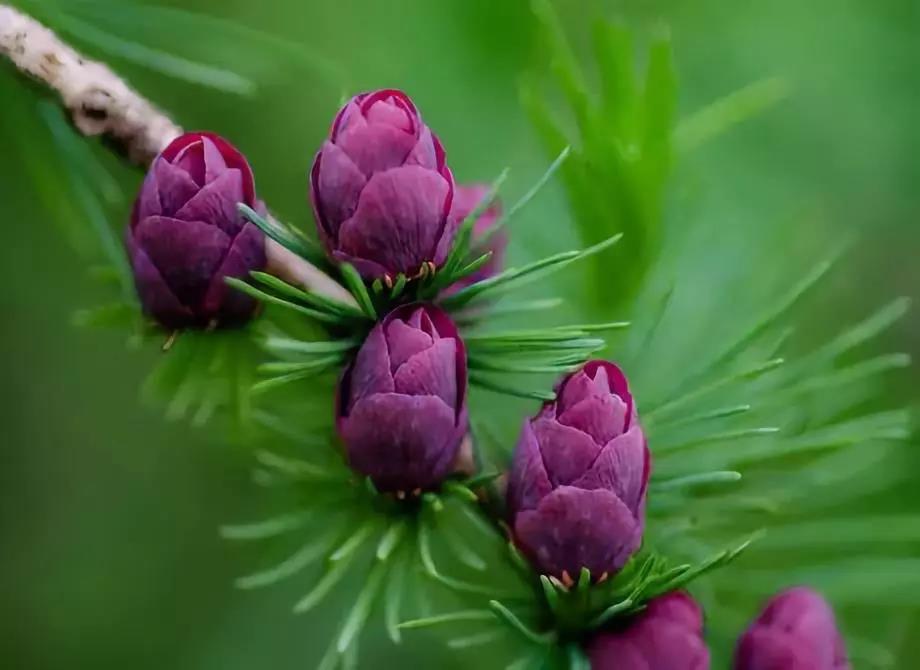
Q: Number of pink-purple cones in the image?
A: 7